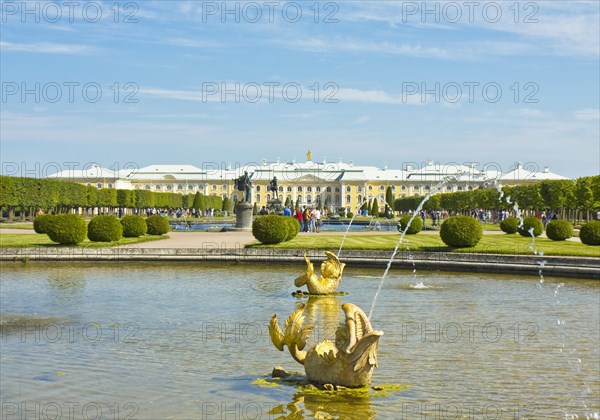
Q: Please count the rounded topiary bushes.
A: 13